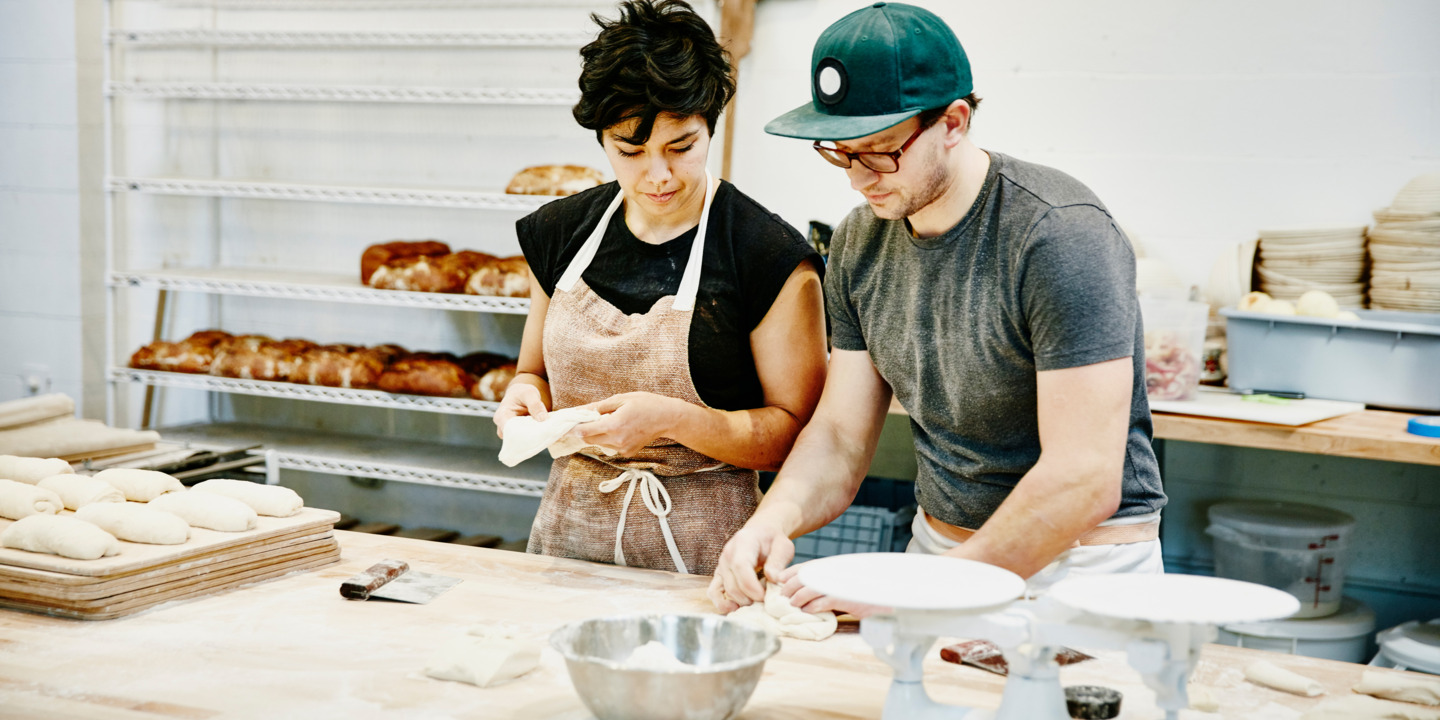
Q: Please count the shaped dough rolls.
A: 8